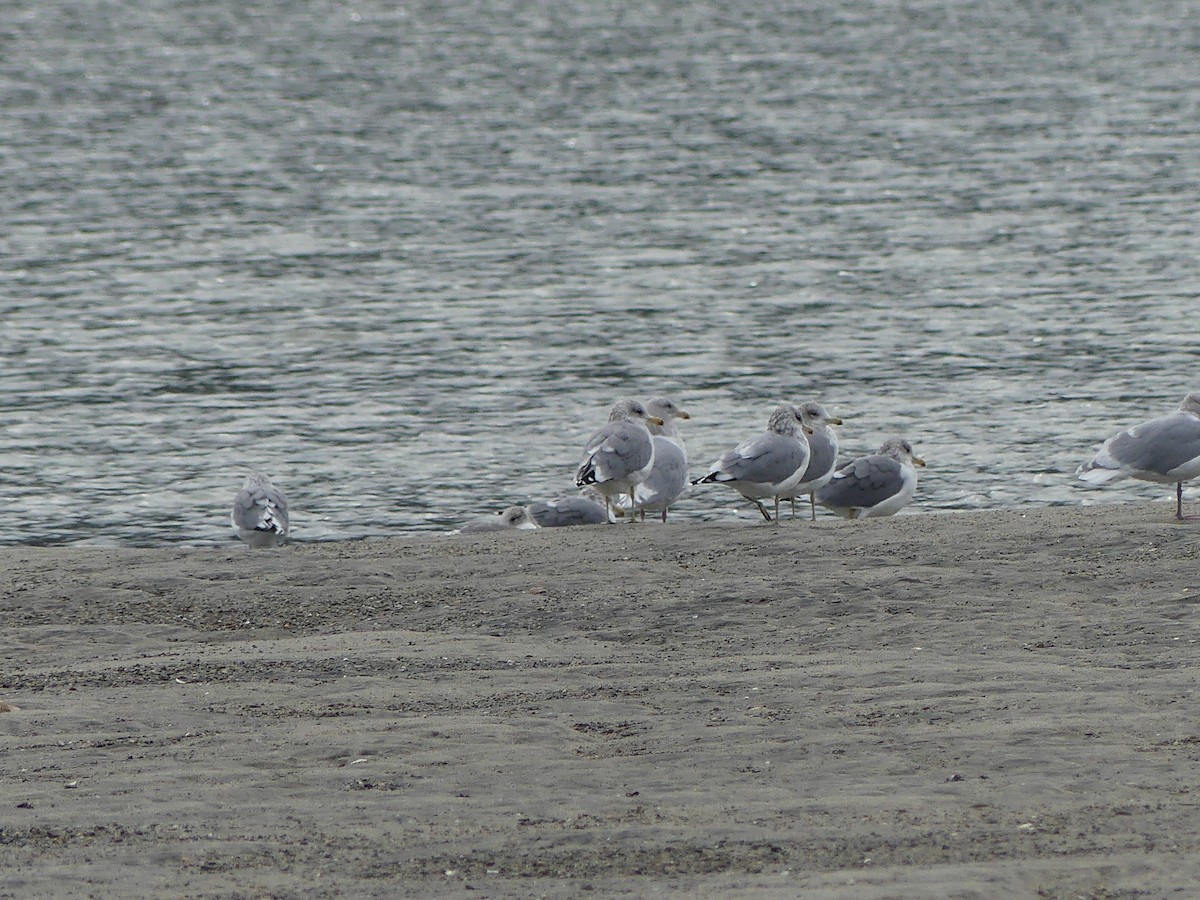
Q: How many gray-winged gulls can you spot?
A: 9